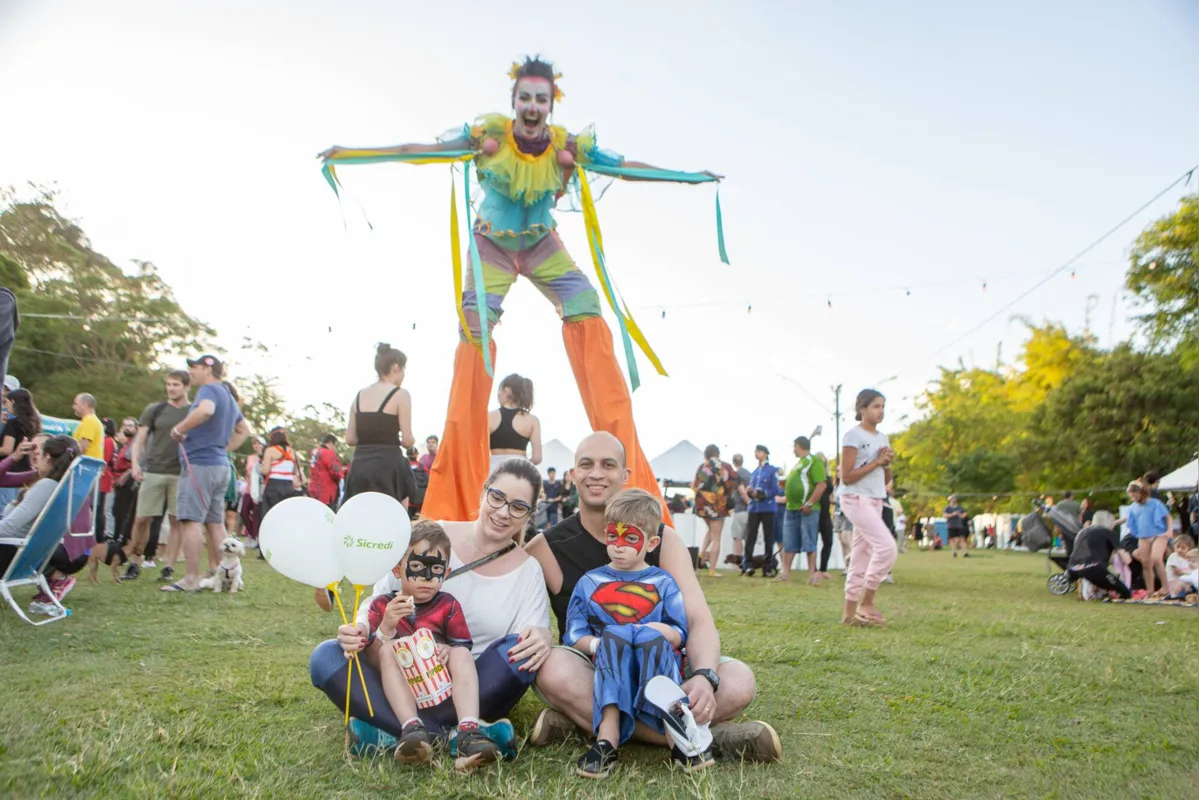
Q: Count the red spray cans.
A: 0